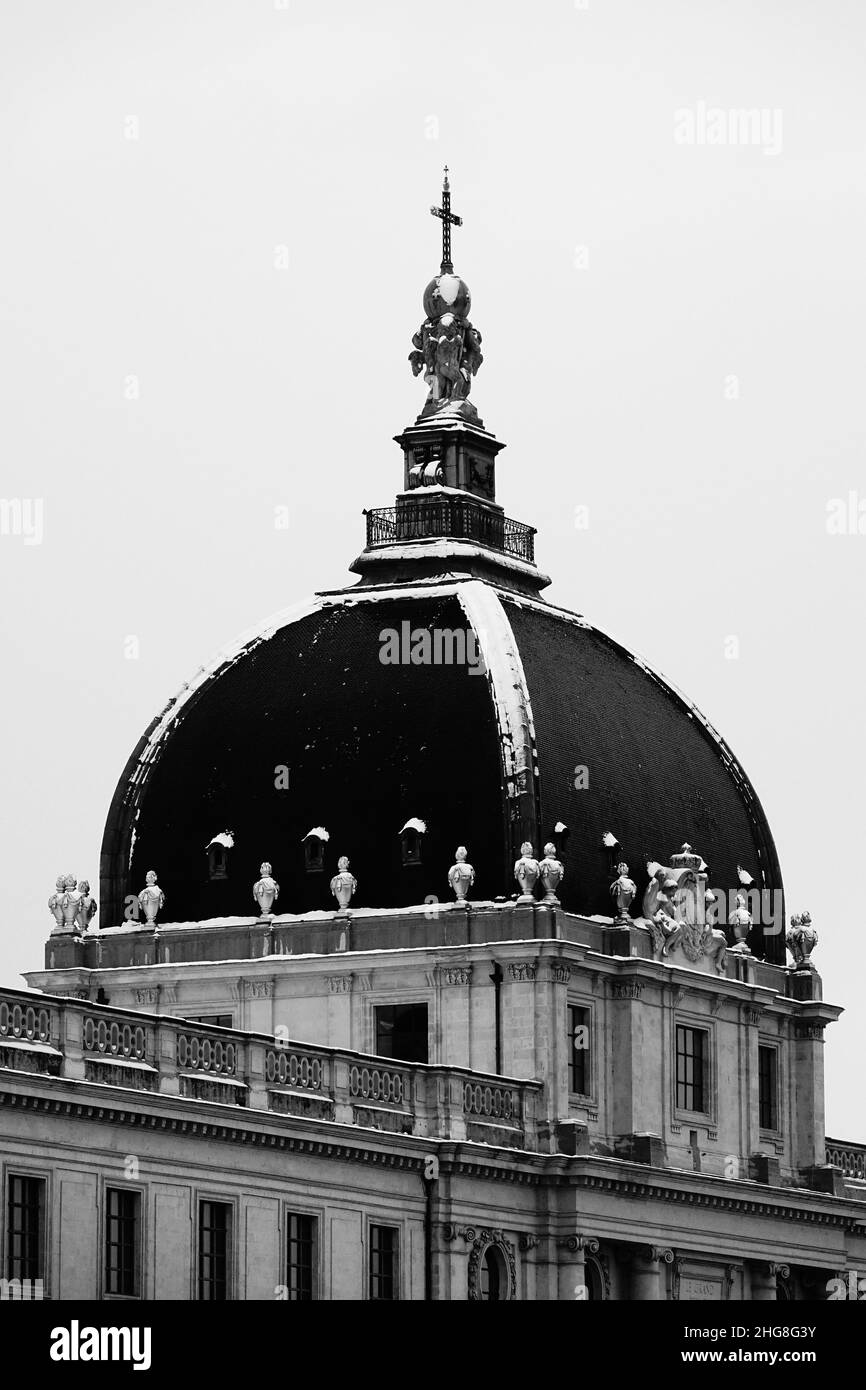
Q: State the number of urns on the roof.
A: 13